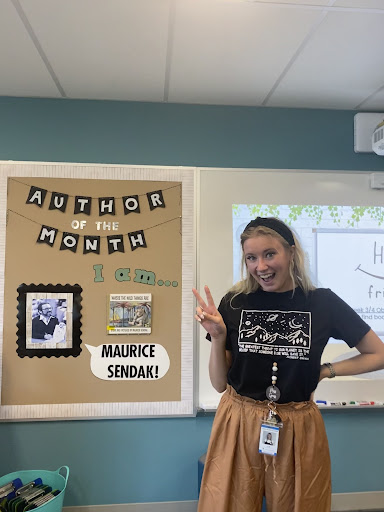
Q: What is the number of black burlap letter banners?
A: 11